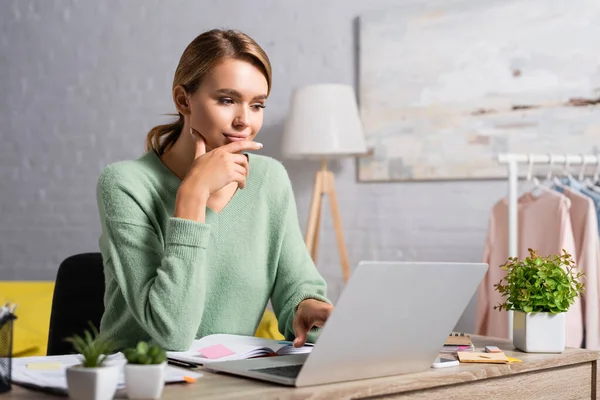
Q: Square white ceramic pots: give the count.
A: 3